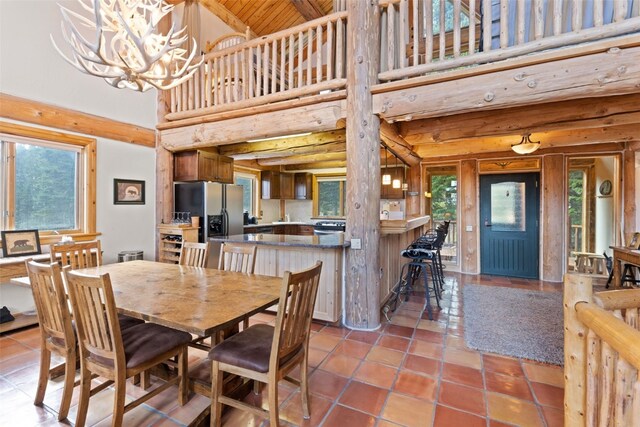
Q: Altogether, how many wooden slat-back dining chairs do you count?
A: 6